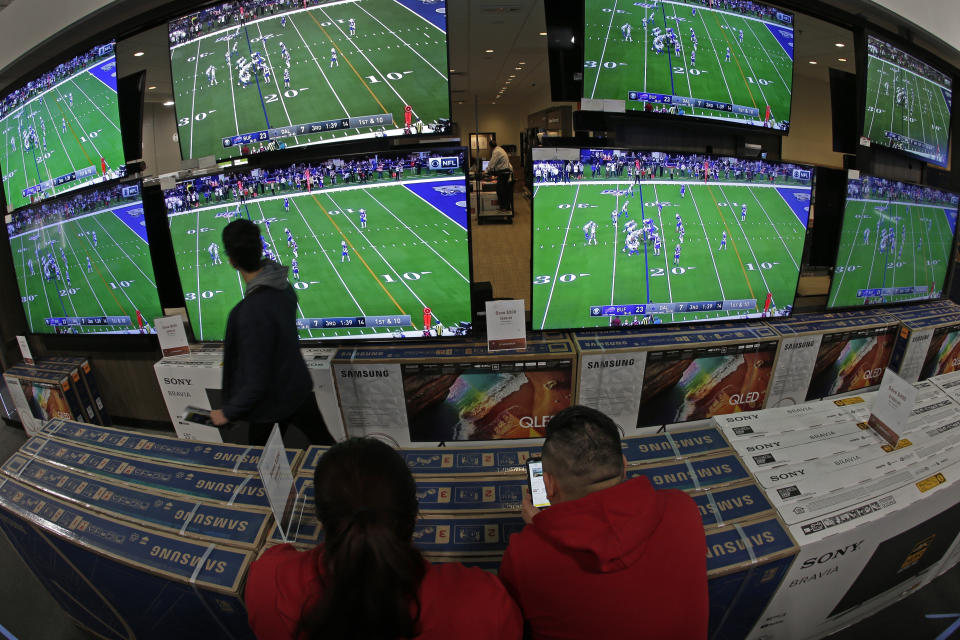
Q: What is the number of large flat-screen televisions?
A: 8